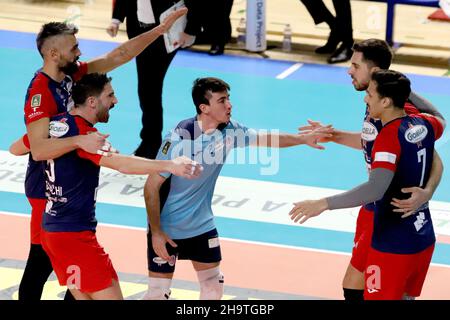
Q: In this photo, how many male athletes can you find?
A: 5